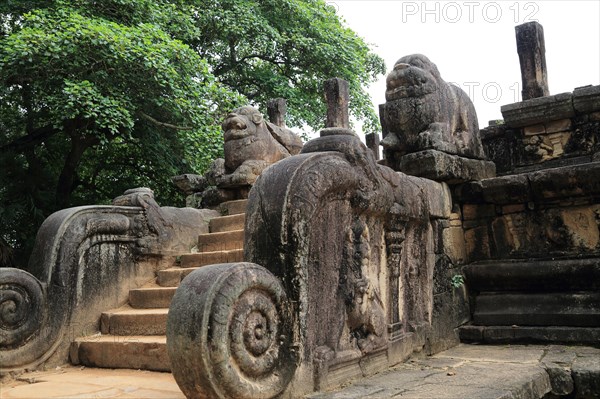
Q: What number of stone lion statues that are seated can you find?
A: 2